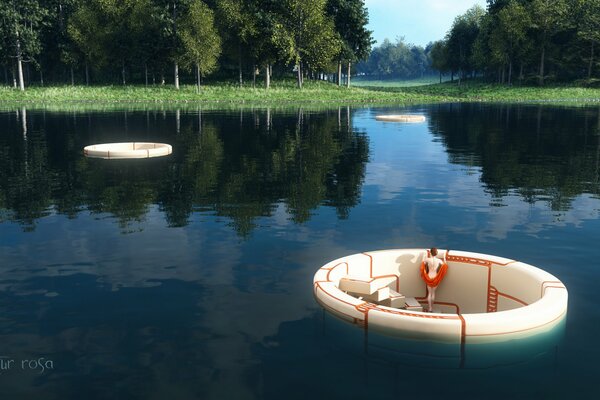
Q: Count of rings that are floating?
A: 3